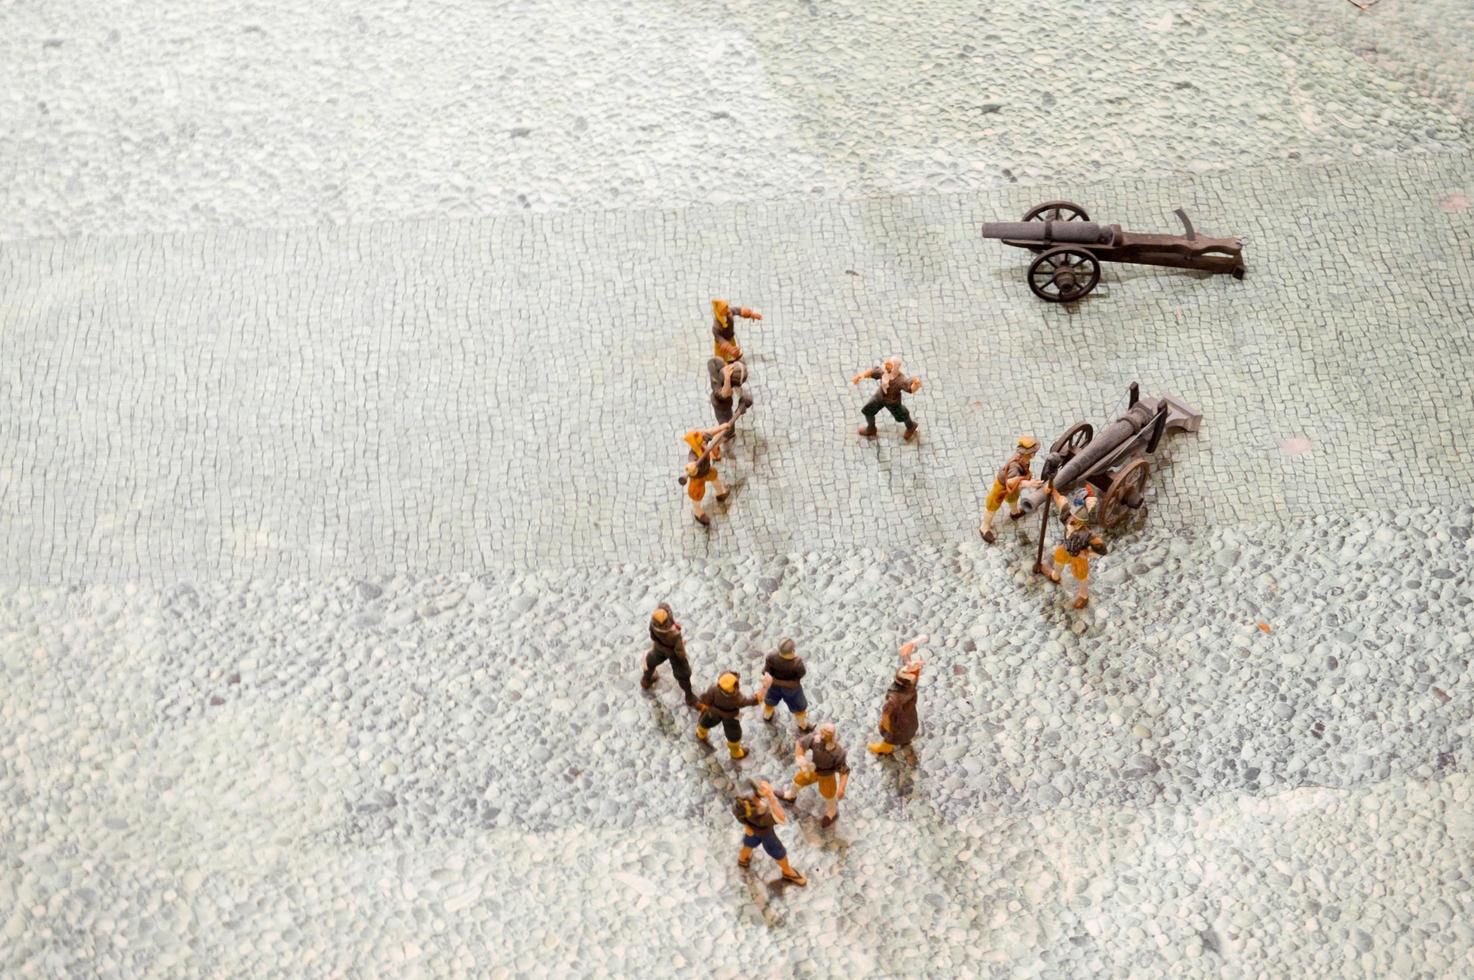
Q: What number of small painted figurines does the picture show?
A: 12